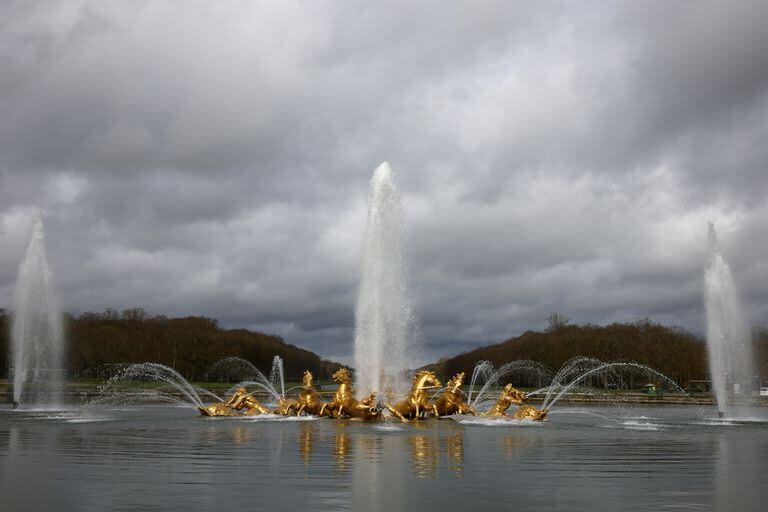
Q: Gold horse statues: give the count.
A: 4